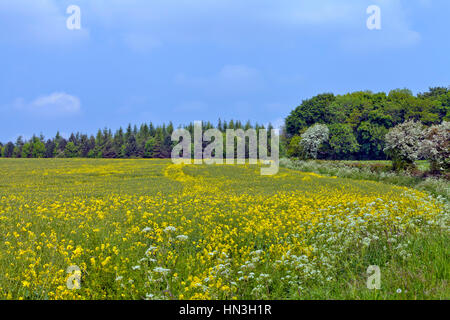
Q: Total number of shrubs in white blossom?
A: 3